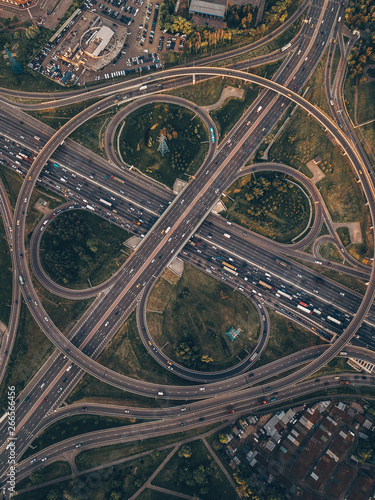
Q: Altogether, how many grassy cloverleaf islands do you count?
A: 4